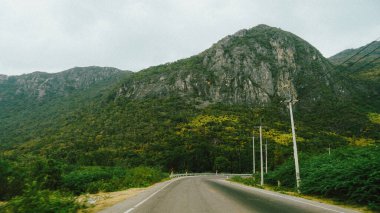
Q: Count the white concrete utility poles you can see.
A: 4